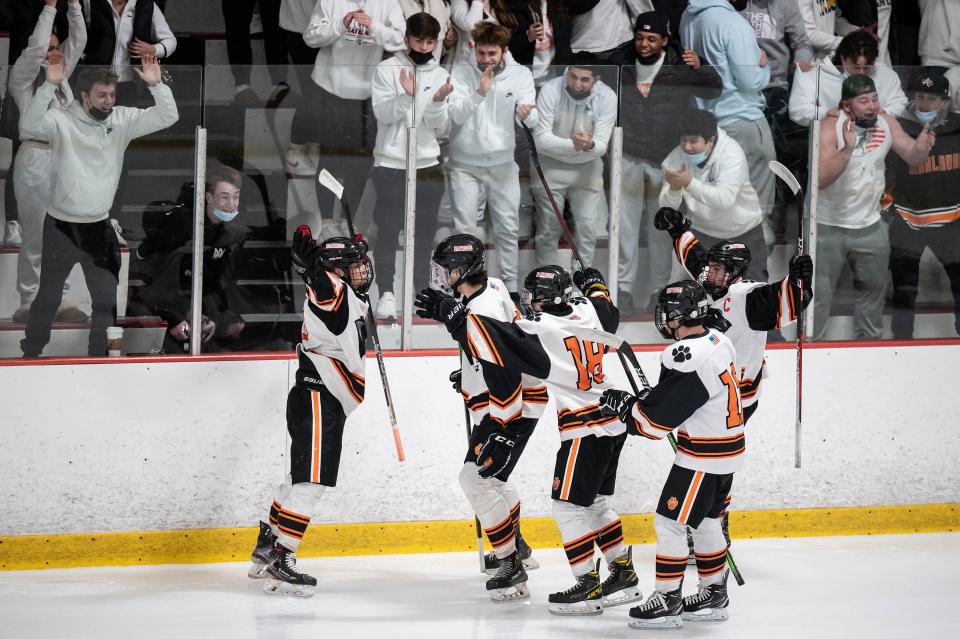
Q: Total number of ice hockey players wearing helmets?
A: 5